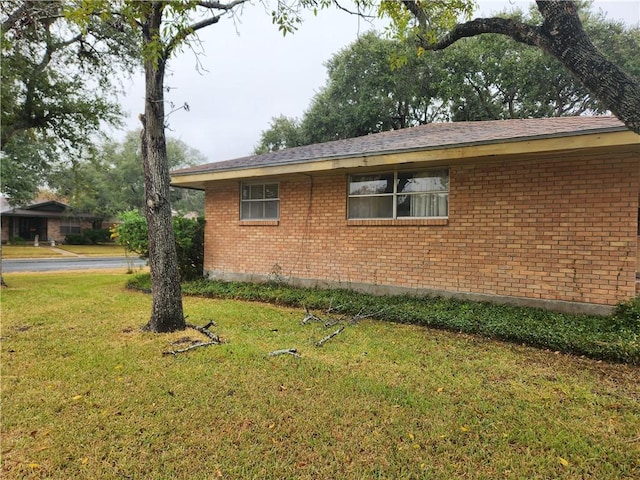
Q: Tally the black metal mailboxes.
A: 0